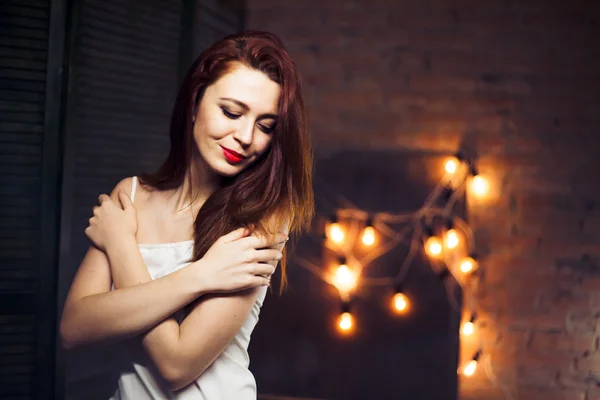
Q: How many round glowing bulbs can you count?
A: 12